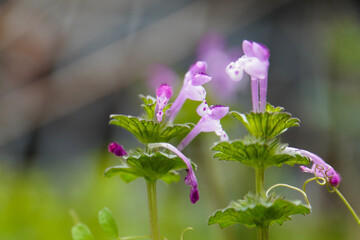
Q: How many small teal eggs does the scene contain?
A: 0